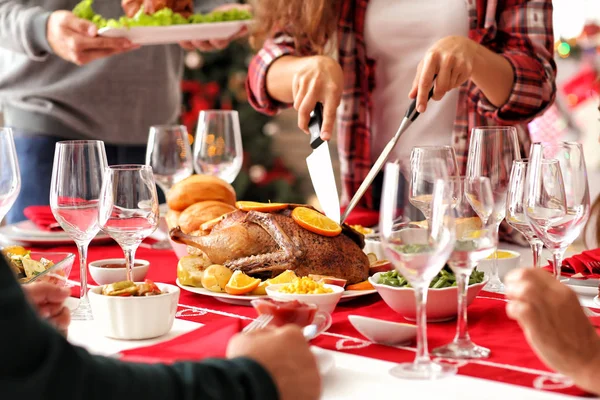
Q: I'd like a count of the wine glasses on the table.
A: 11